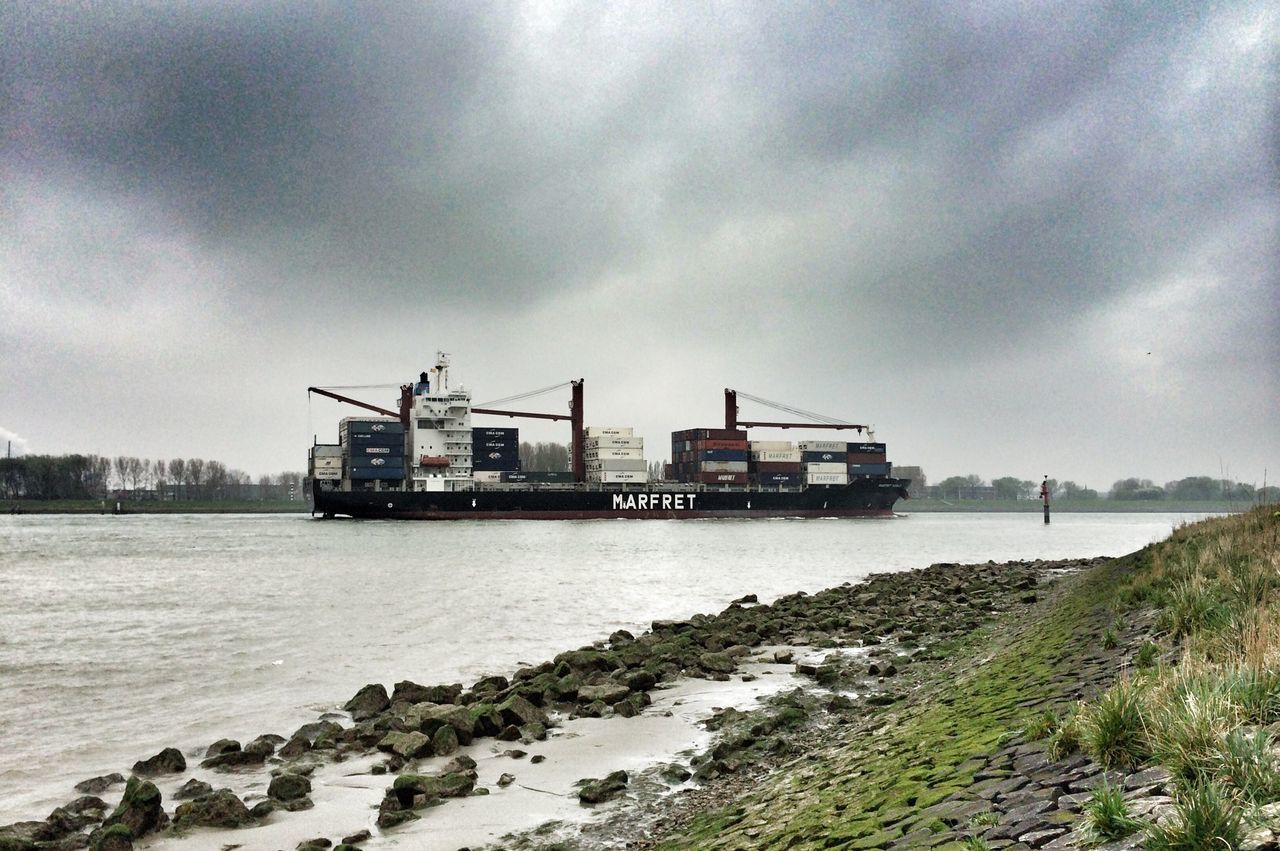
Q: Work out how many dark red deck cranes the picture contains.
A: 3